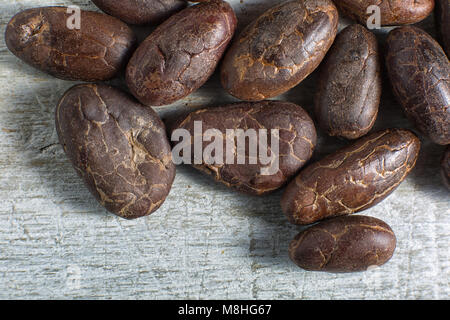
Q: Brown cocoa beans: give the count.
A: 13